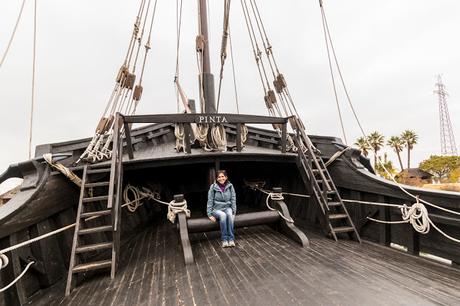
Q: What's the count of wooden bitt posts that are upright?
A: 2